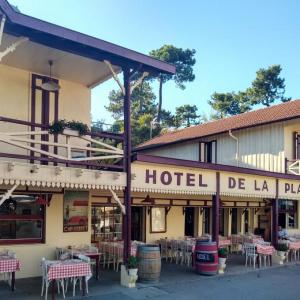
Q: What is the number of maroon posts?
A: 3